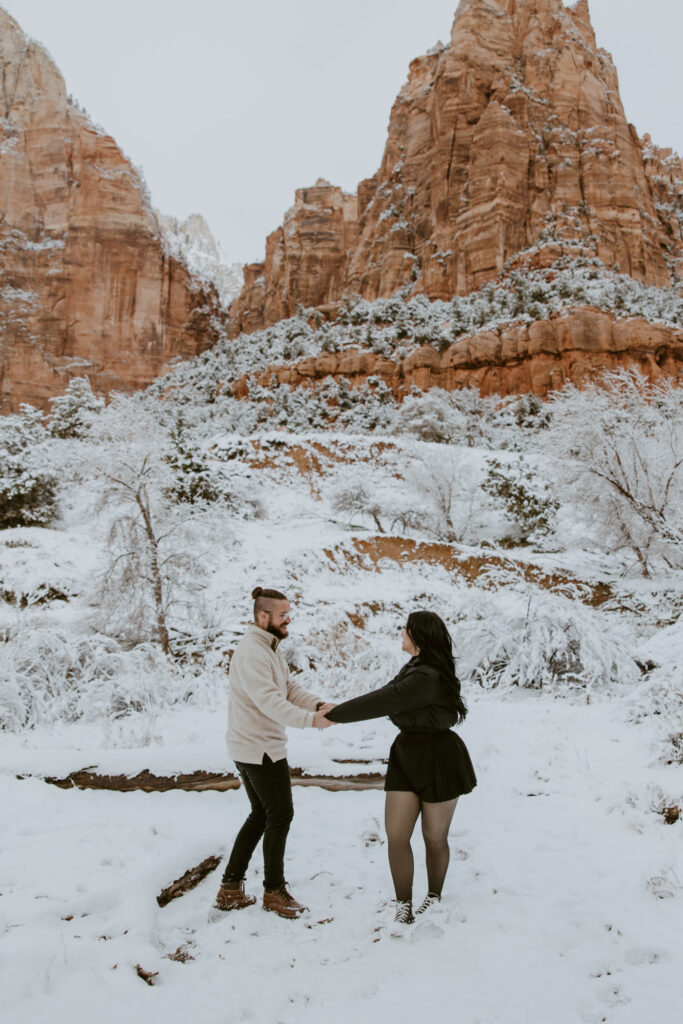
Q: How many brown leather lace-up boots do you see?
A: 2